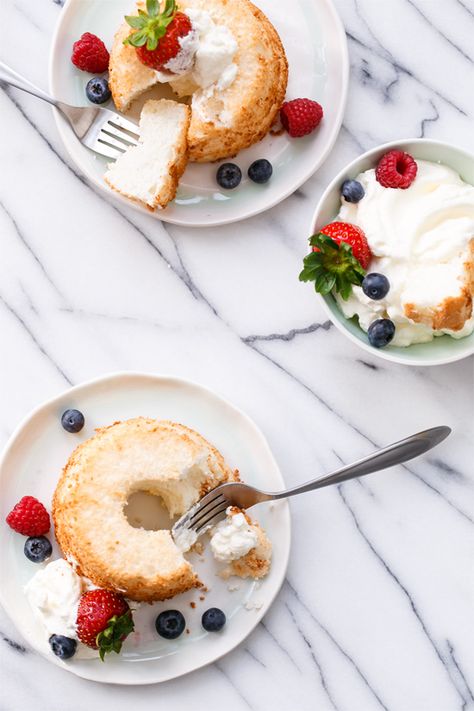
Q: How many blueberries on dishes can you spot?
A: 11